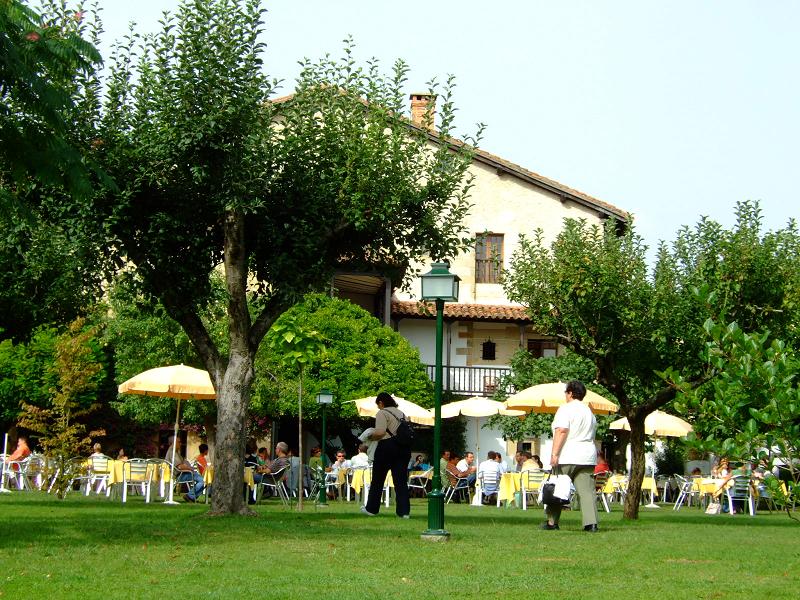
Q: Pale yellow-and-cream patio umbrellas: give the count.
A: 5